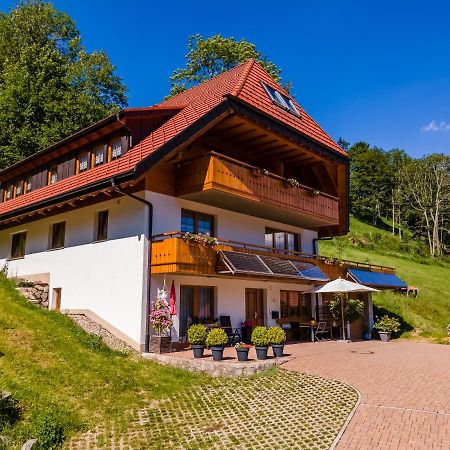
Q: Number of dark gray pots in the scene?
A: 5